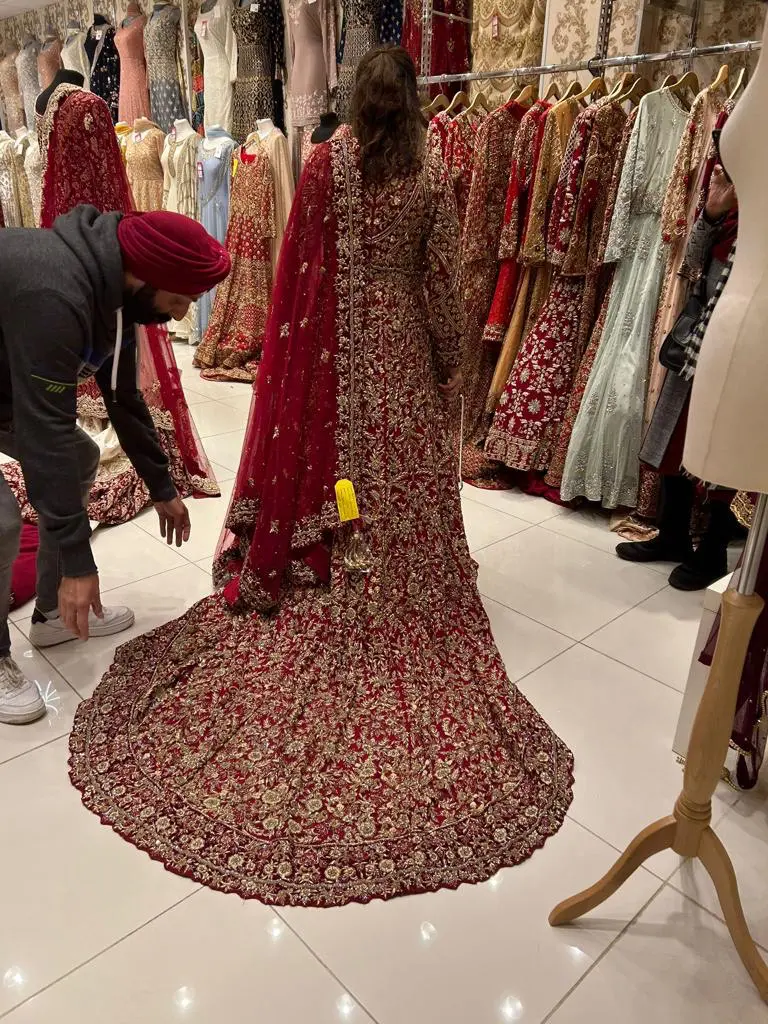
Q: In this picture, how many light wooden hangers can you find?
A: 15